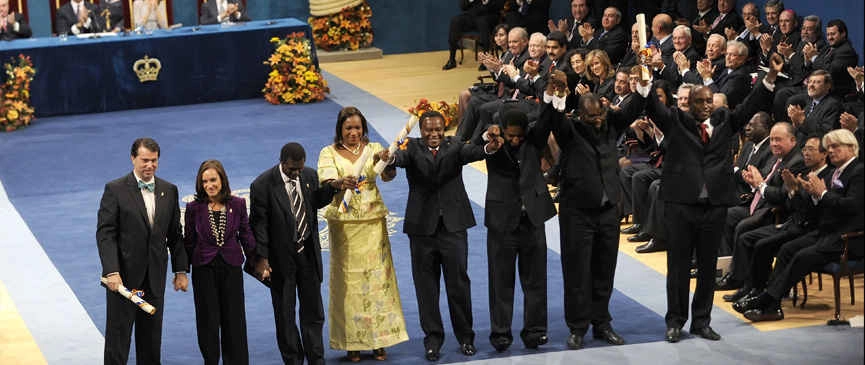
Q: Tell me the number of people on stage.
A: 8